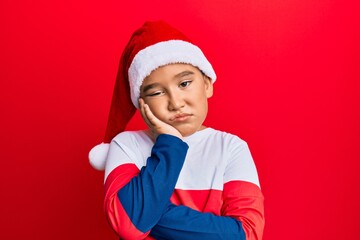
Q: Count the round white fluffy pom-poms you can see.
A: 1